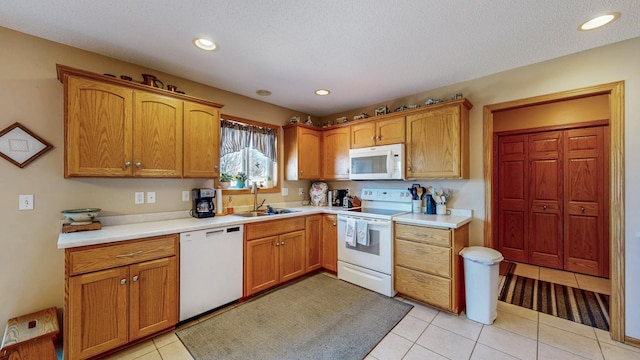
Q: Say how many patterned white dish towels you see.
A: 2